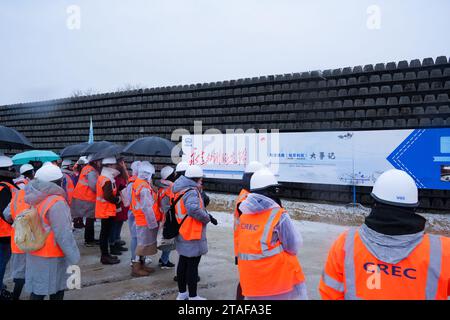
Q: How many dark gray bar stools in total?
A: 0